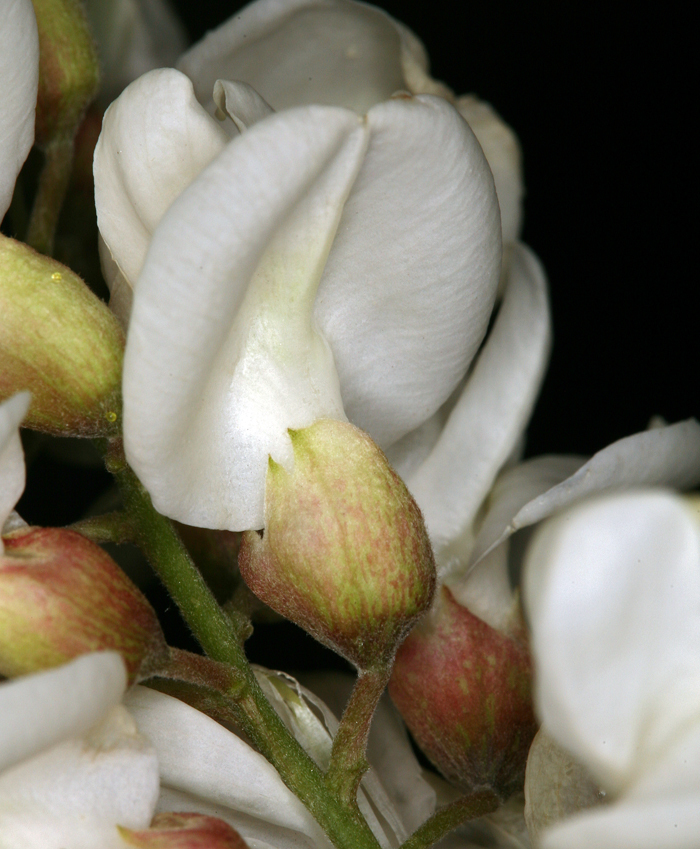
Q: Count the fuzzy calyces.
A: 6